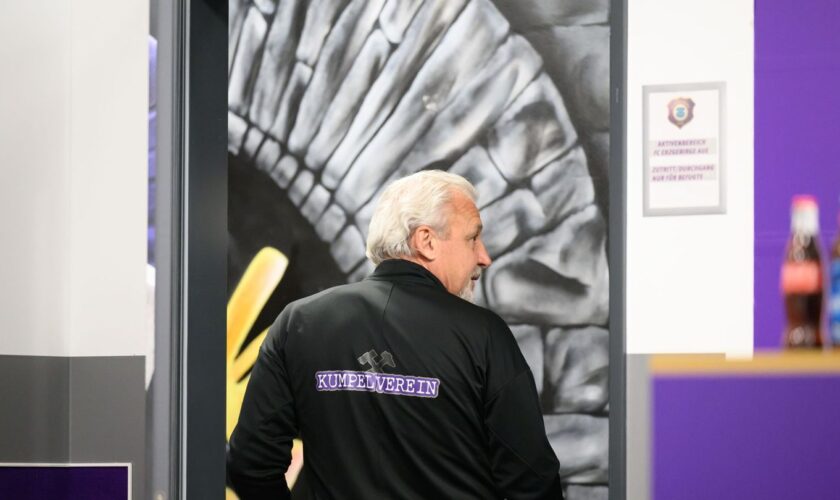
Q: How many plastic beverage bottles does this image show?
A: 2